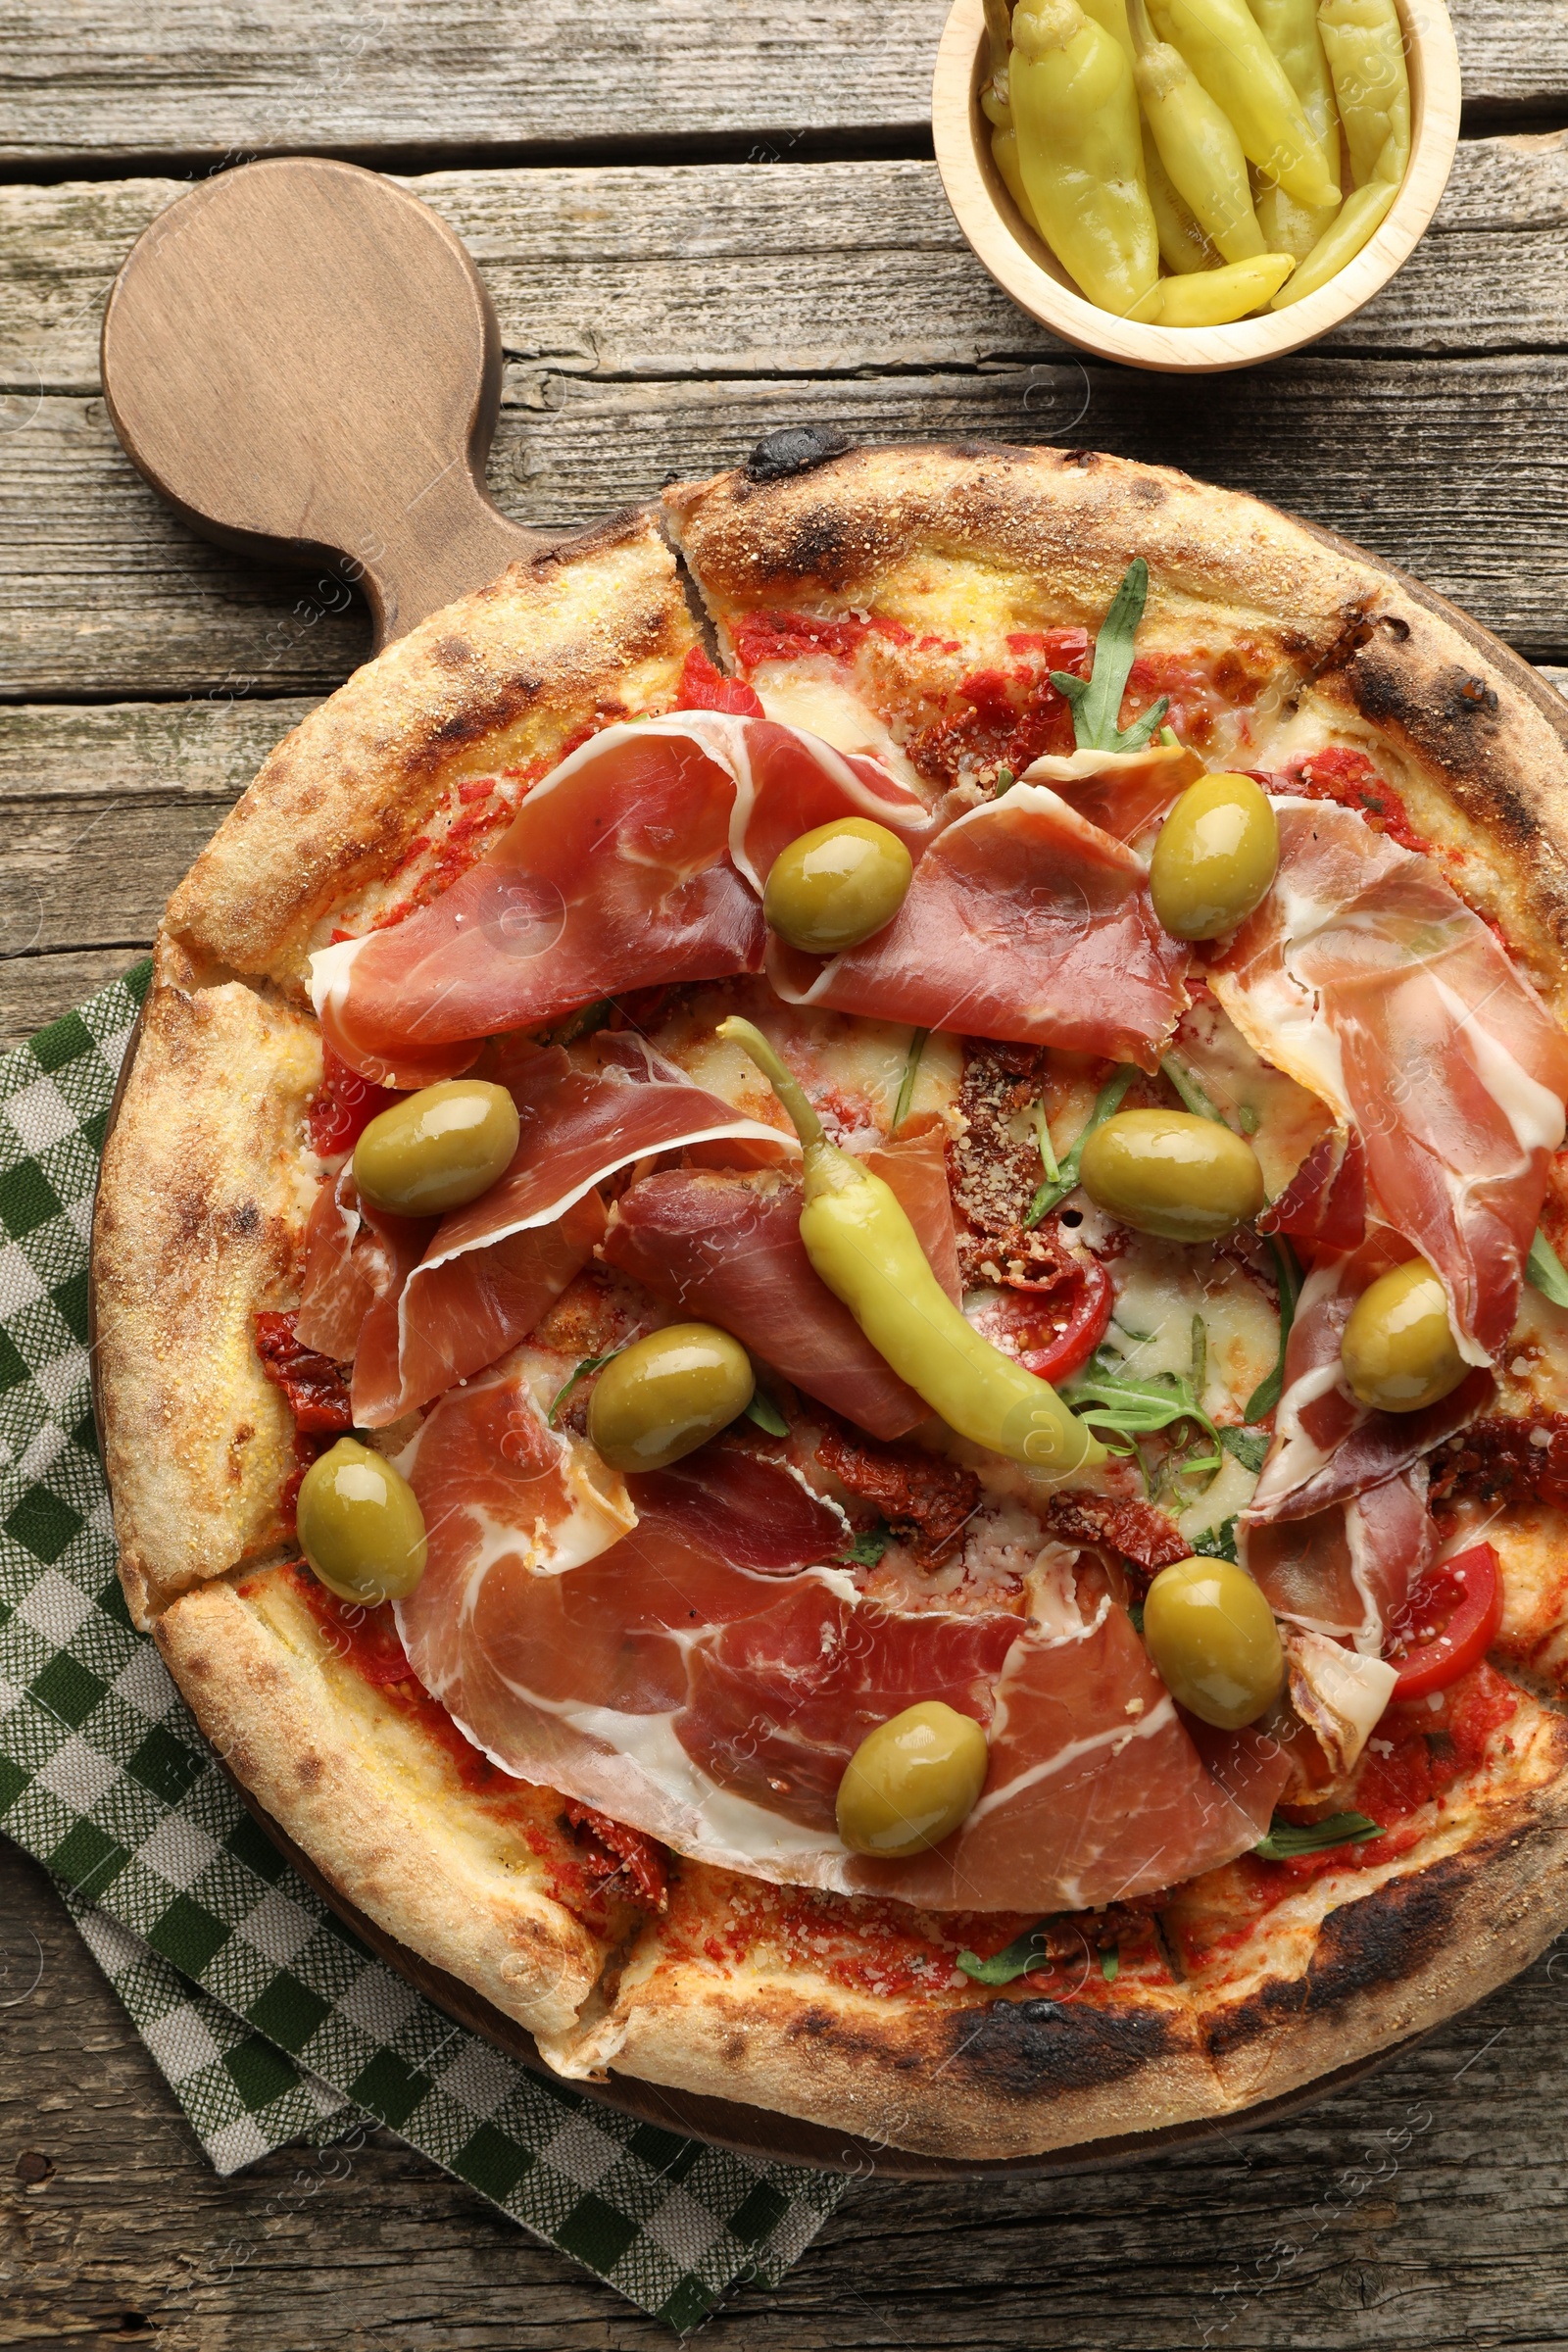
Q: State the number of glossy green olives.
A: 9